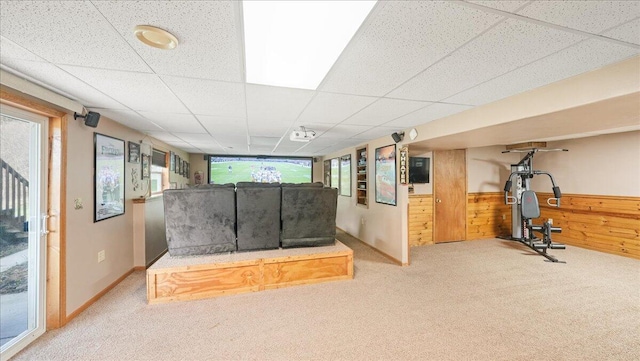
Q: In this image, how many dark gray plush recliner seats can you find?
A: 3